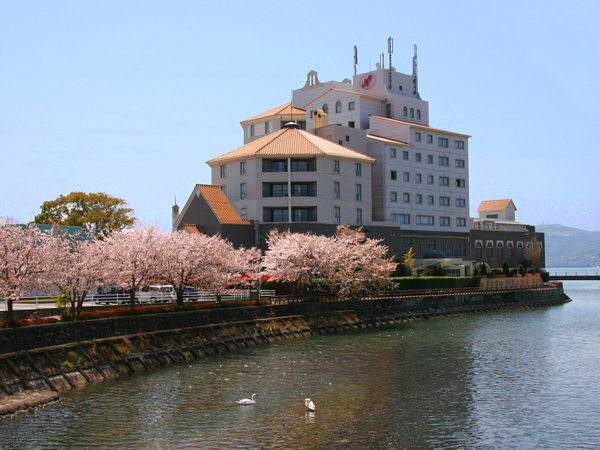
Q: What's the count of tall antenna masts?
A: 3